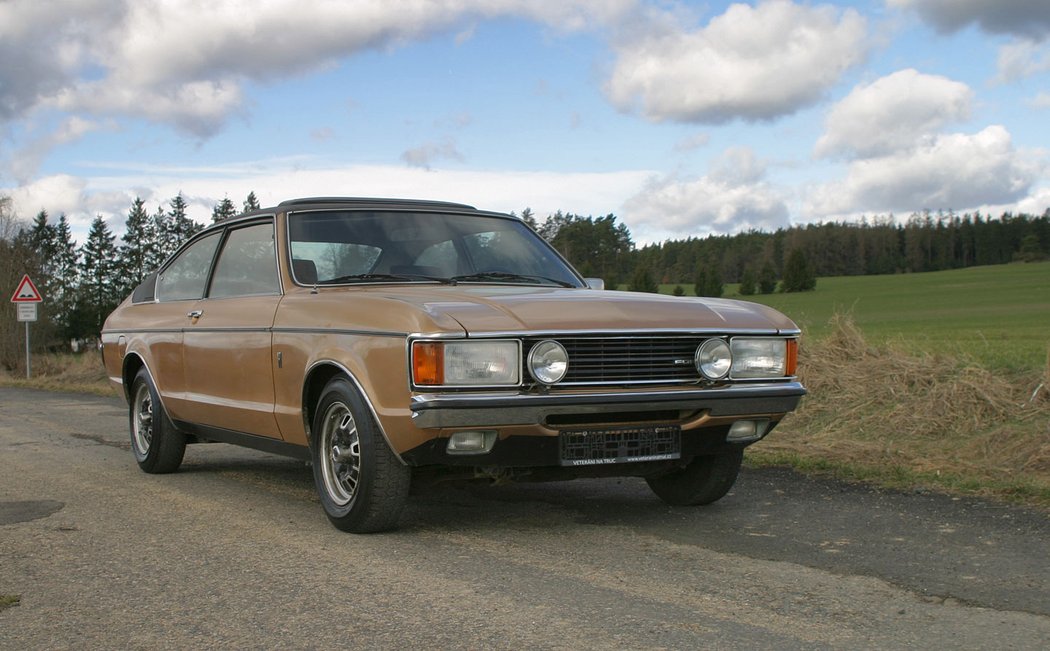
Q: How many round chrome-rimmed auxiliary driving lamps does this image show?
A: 2